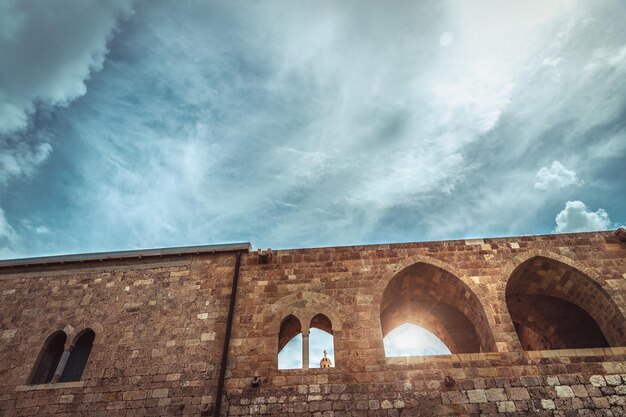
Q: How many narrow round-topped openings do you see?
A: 4